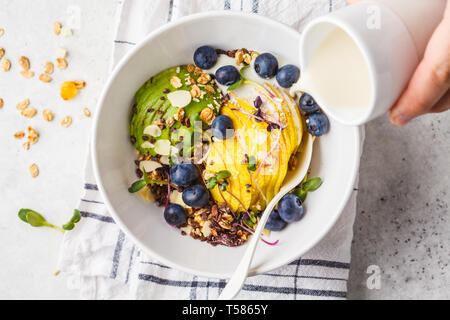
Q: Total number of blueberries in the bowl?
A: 12